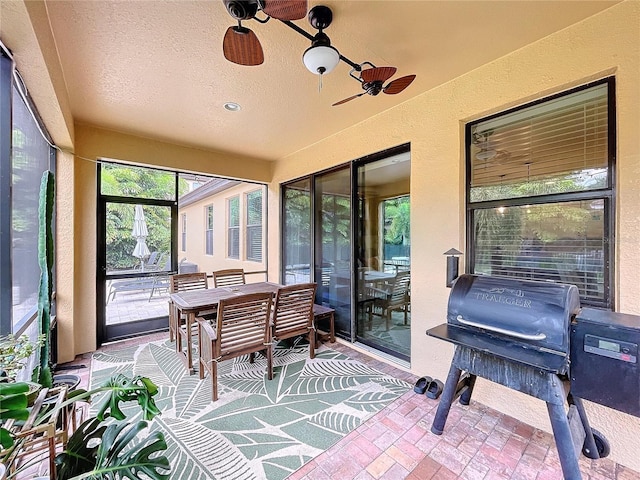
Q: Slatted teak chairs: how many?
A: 4